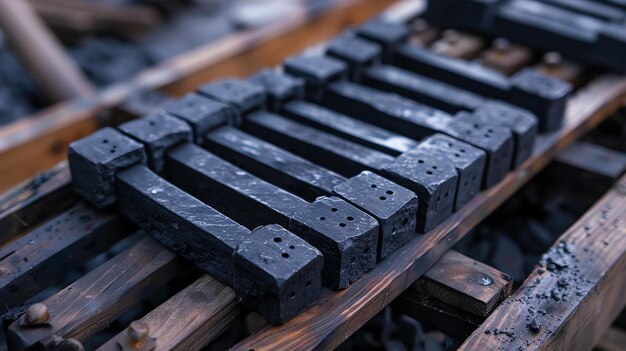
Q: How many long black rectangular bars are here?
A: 8